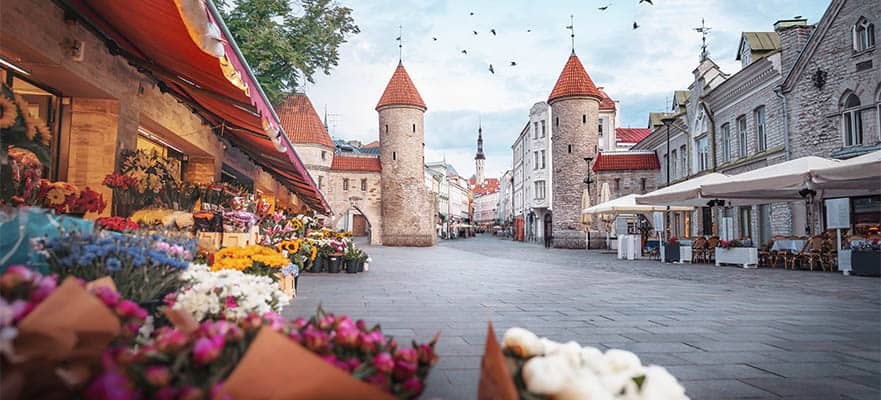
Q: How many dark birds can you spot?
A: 11